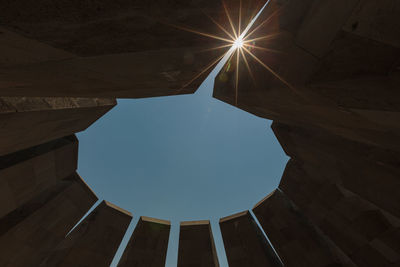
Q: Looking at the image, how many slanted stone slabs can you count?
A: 12